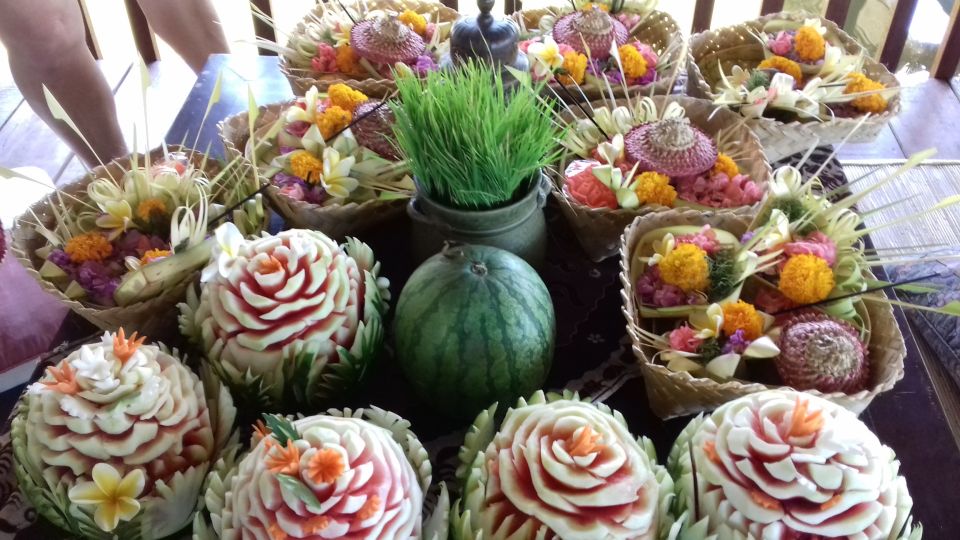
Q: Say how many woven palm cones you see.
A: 5